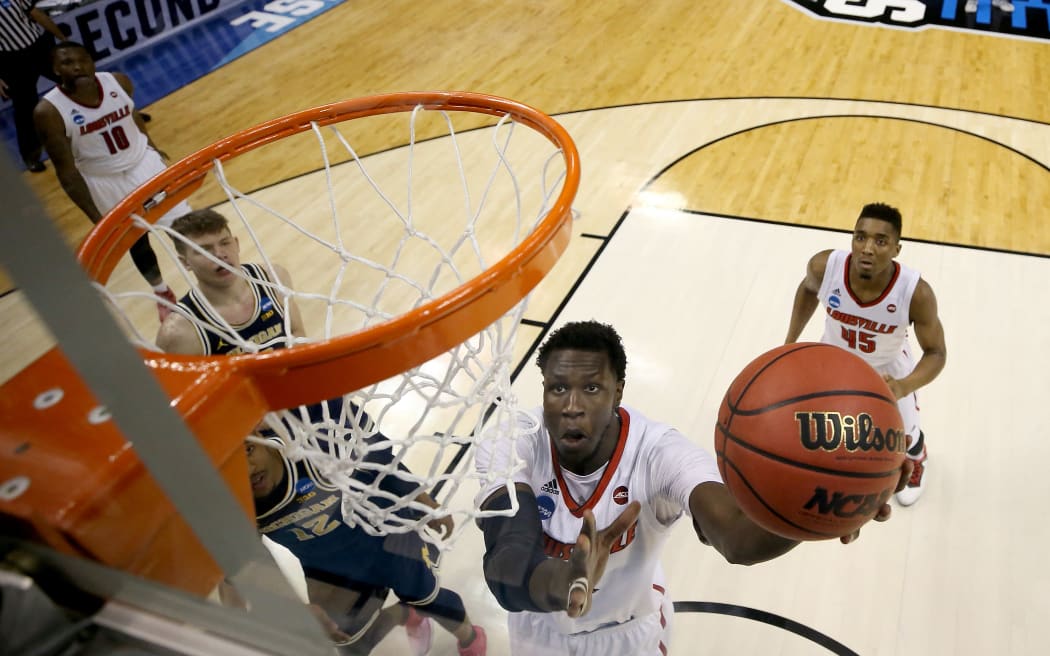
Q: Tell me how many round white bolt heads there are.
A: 3